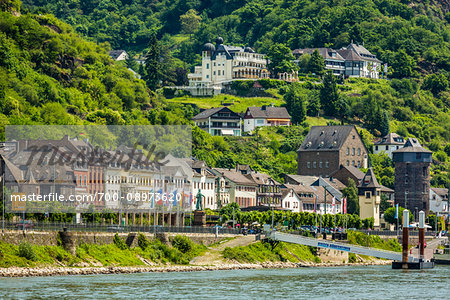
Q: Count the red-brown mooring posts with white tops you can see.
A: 2